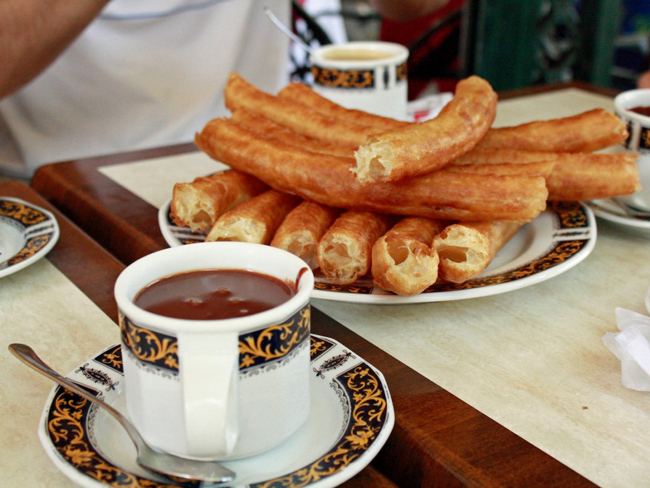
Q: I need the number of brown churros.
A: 11